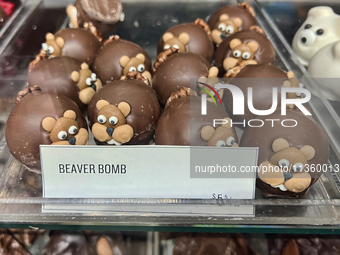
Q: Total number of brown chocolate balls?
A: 13